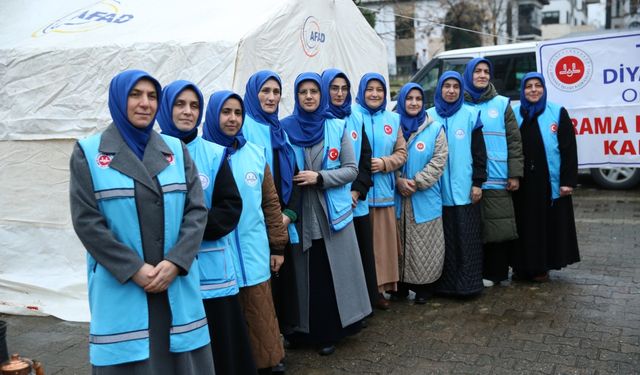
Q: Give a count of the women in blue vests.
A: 11